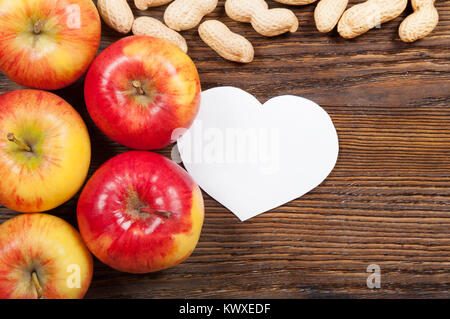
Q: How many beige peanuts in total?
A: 10